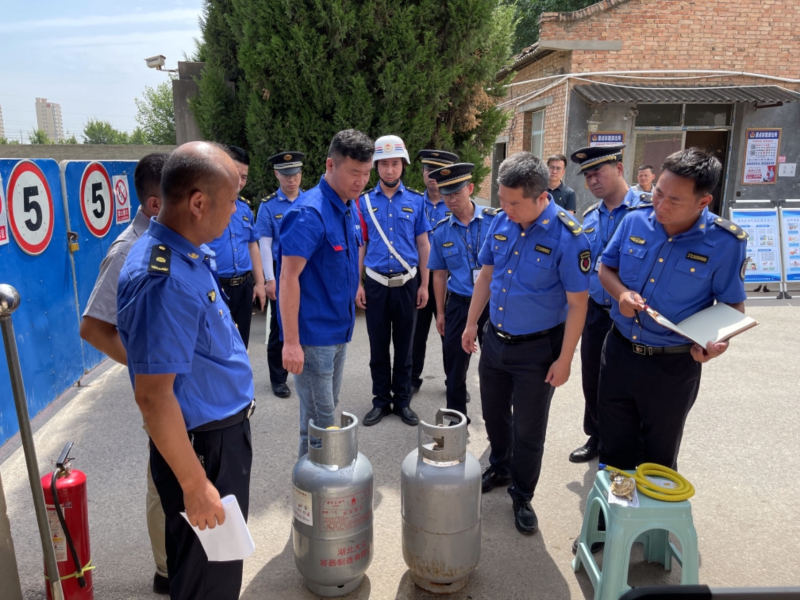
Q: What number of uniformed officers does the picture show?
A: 9